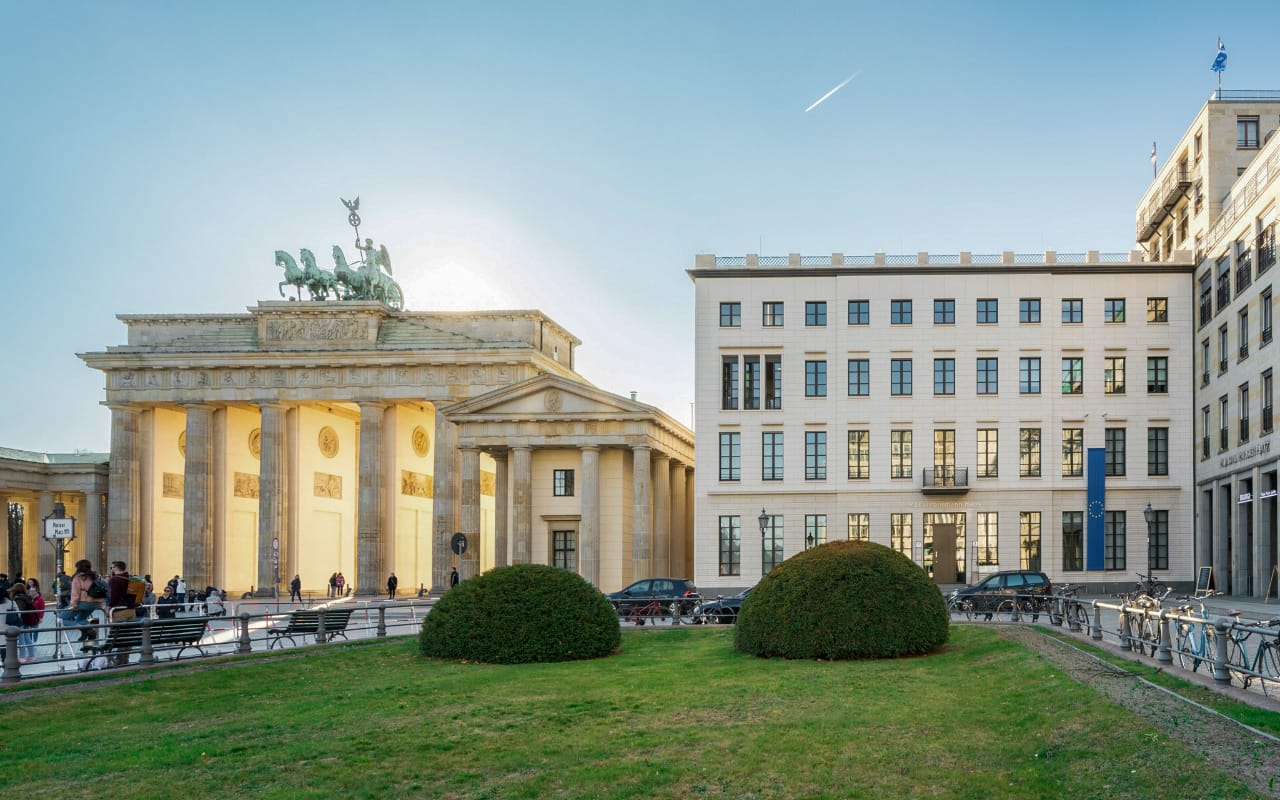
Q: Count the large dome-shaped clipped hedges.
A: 2